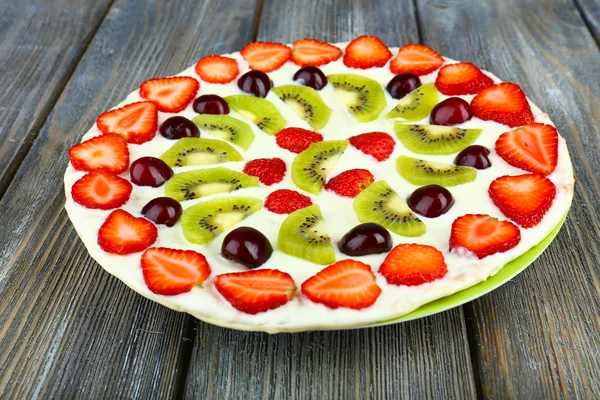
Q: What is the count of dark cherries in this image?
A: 12